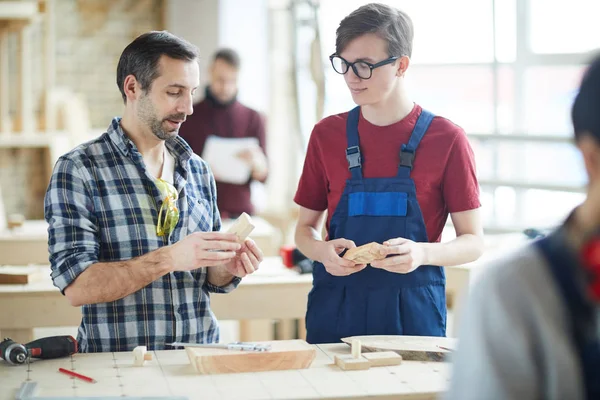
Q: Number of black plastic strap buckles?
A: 2